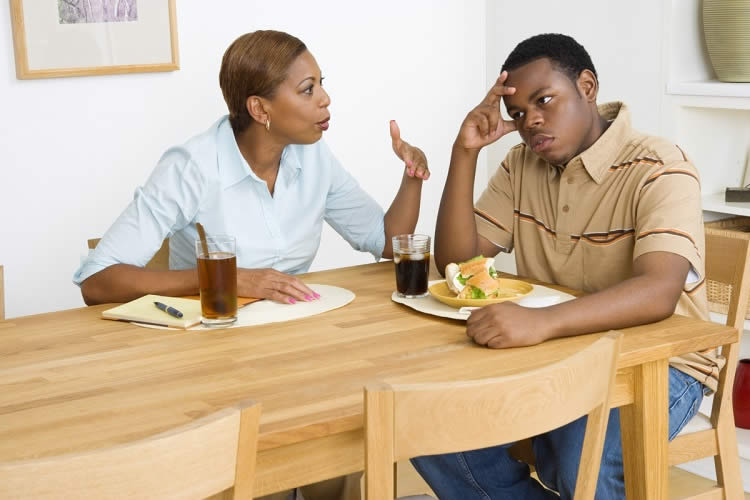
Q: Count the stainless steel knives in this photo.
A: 0